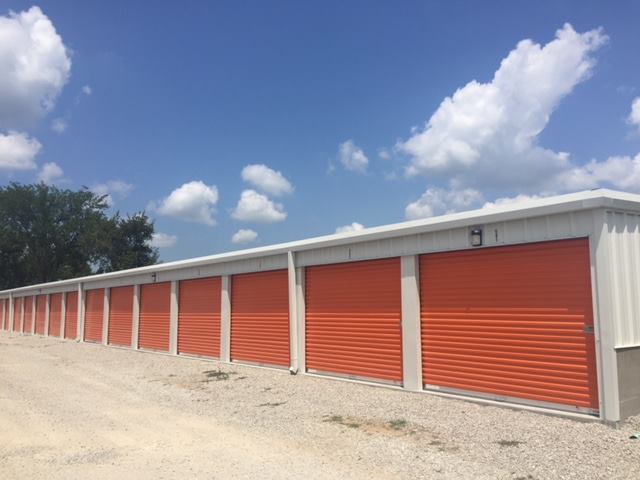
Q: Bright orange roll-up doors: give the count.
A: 14